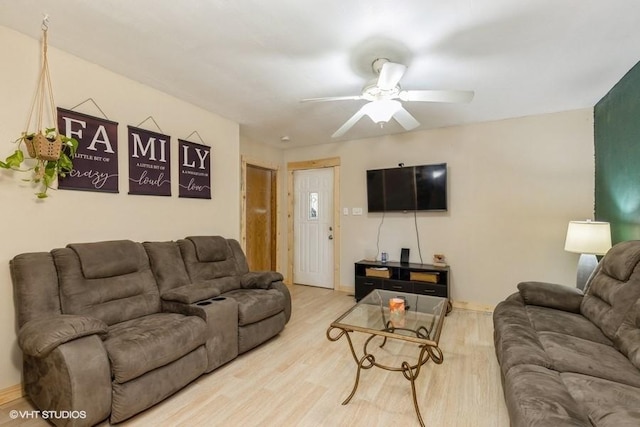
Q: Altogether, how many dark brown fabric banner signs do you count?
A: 3